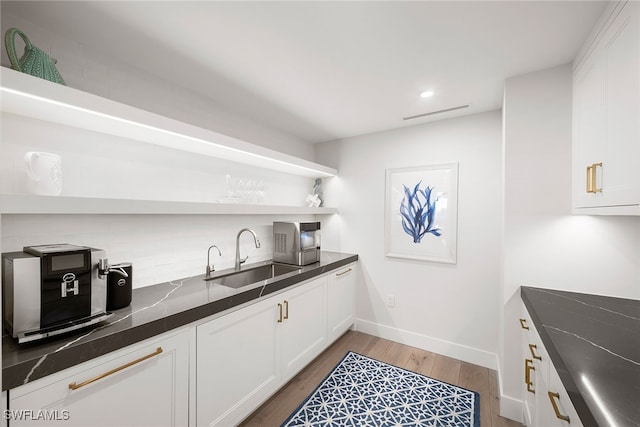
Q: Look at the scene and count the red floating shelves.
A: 0